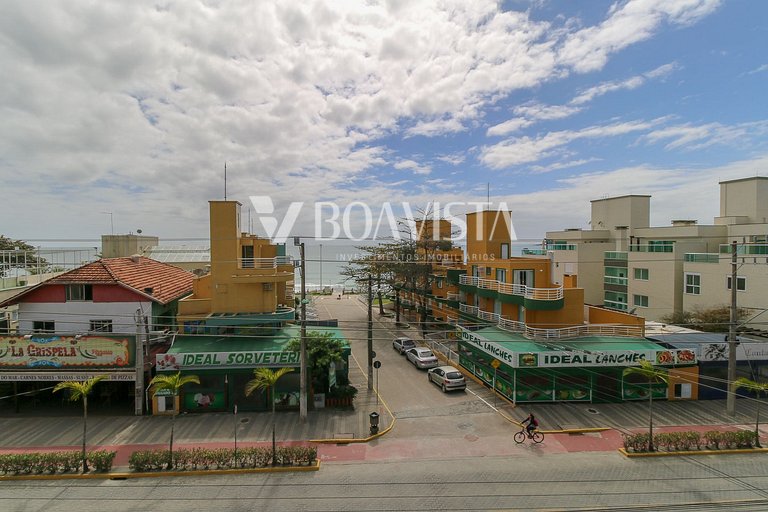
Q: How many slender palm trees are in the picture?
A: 5